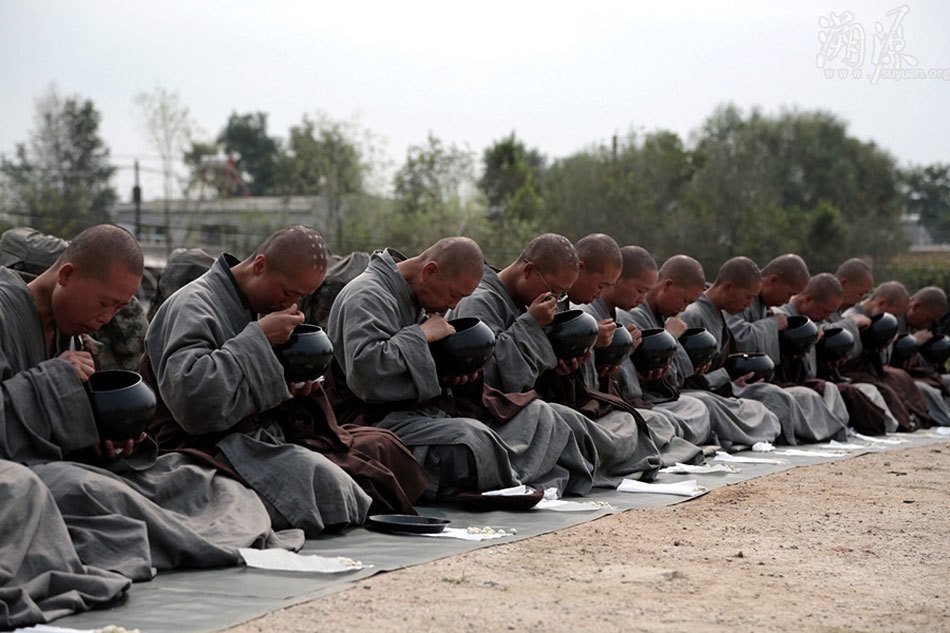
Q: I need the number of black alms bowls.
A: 13